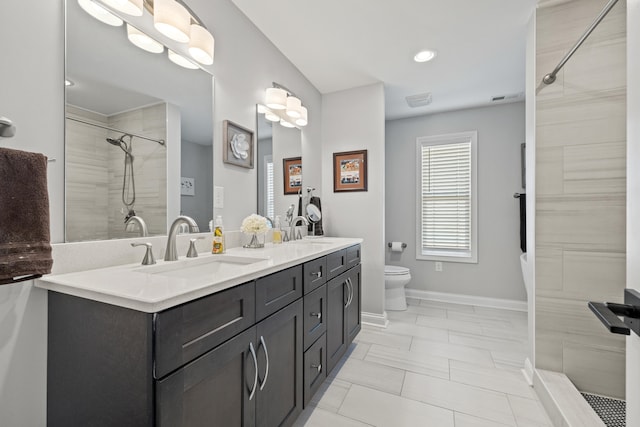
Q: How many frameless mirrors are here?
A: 2